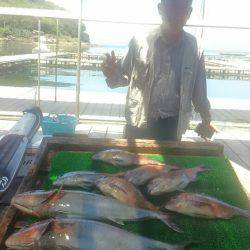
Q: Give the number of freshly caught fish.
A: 8